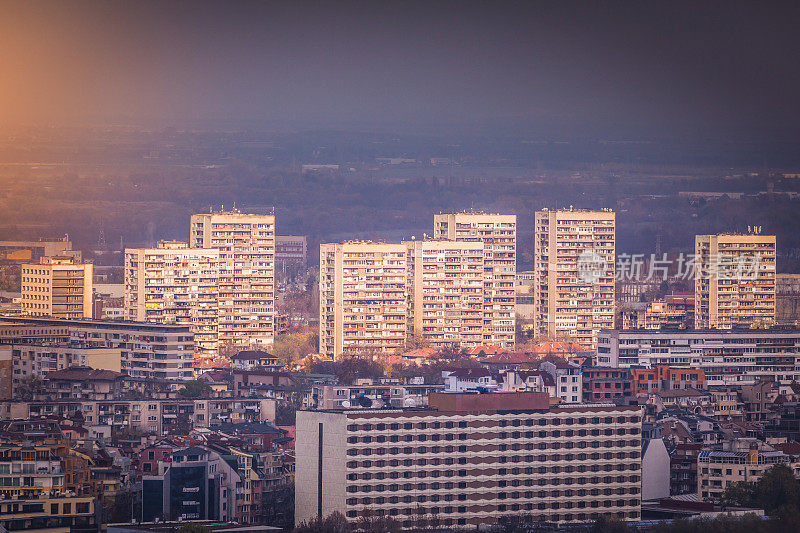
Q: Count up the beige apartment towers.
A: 7